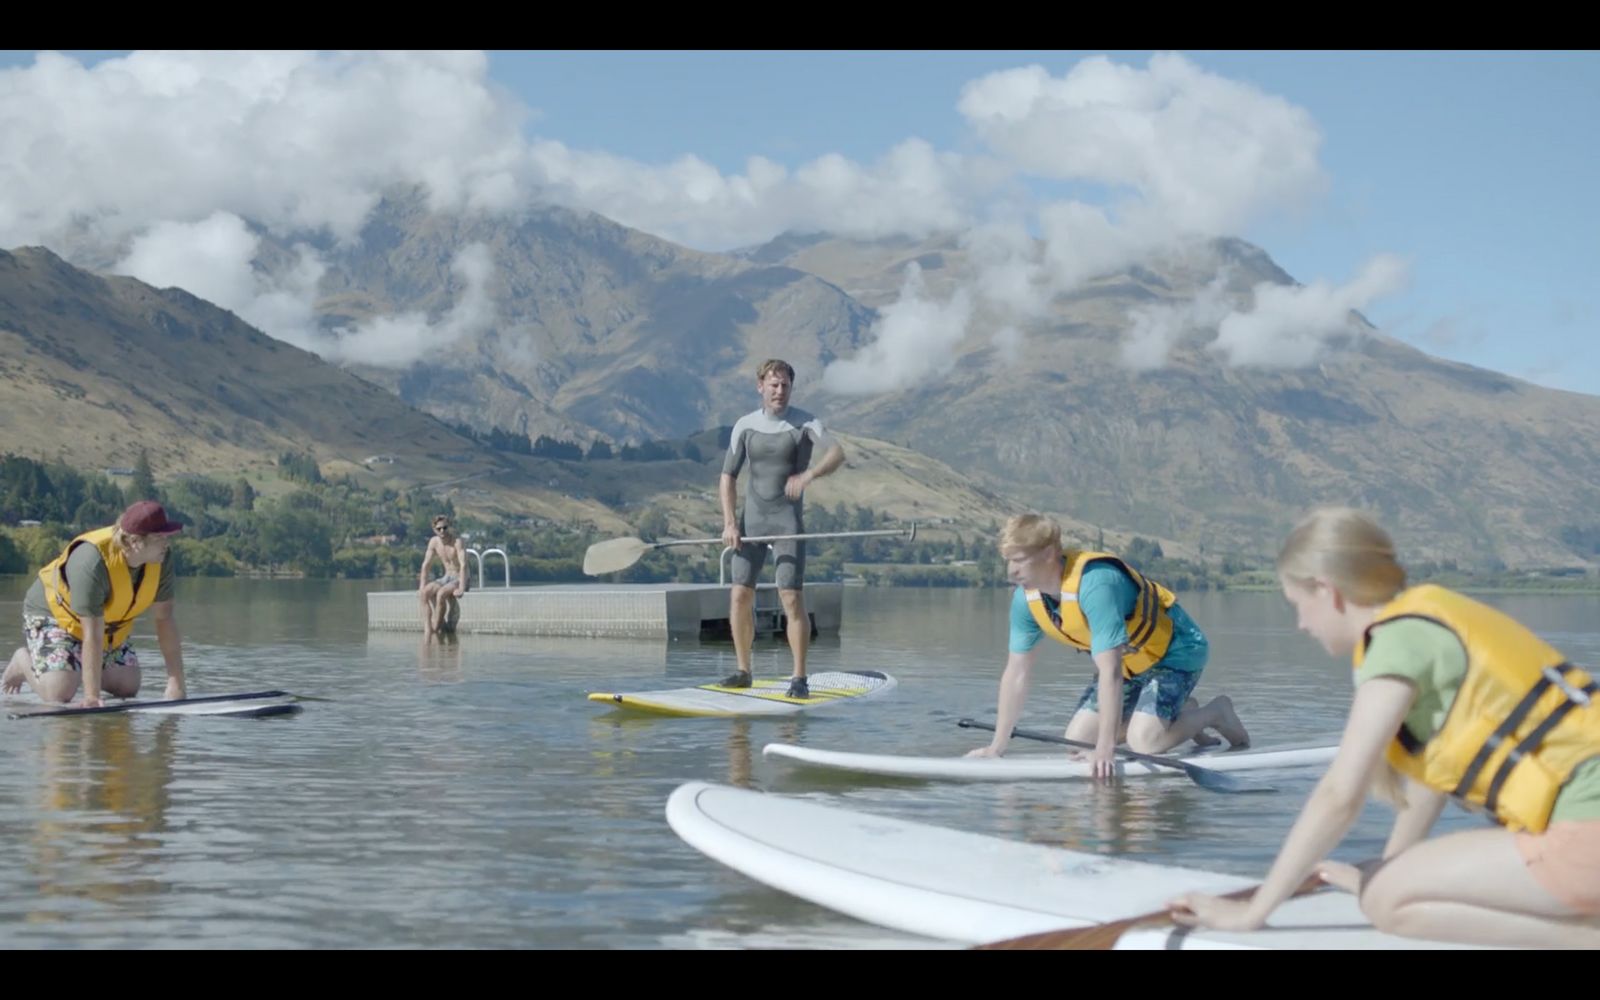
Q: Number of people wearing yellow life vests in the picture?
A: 3